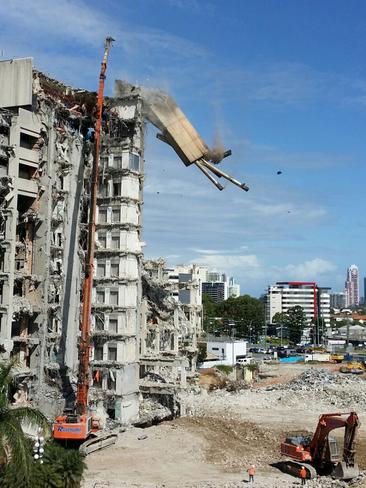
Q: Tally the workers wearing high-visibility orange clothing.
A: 2